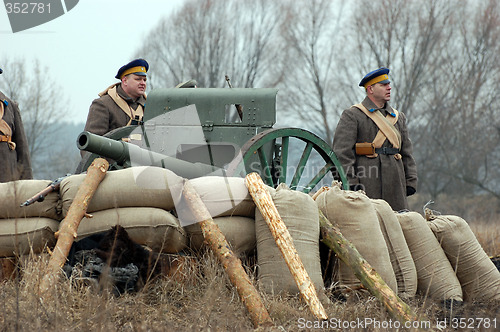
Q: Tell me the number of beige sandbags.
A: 11